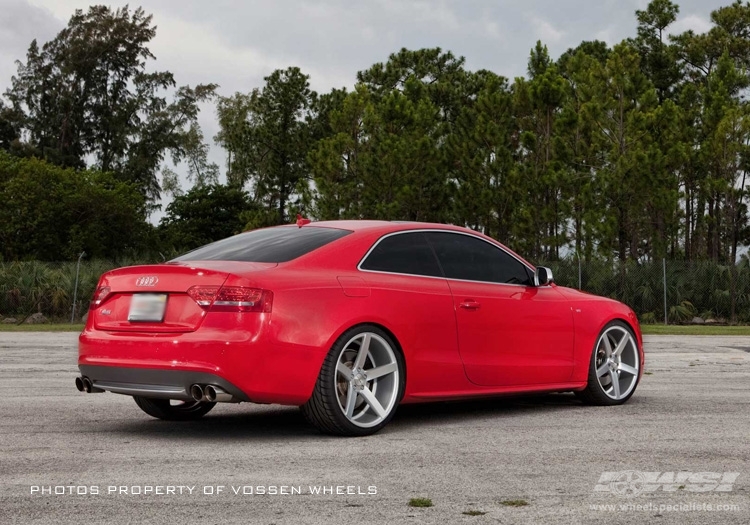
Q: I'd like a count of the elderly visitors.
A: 0